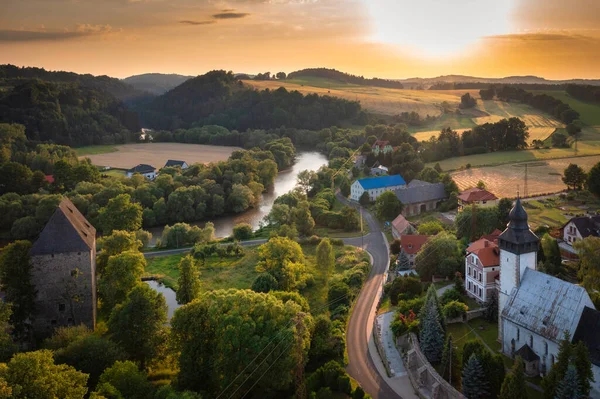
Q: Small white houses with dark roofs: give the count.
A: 3